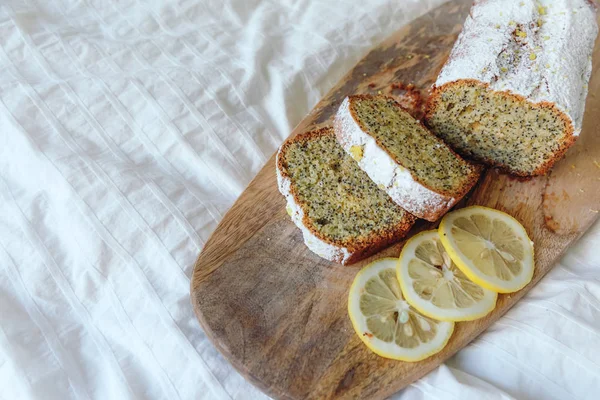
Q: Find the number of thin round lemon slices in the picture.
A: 3